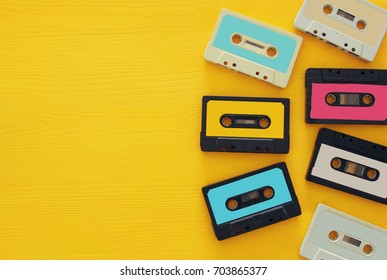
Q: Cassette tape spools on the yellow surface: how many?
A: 14